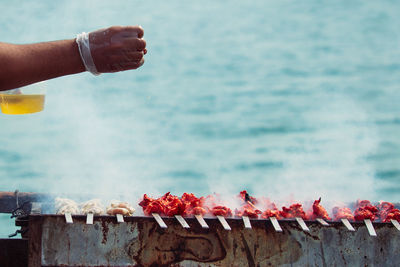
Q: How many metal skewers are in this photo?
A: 14